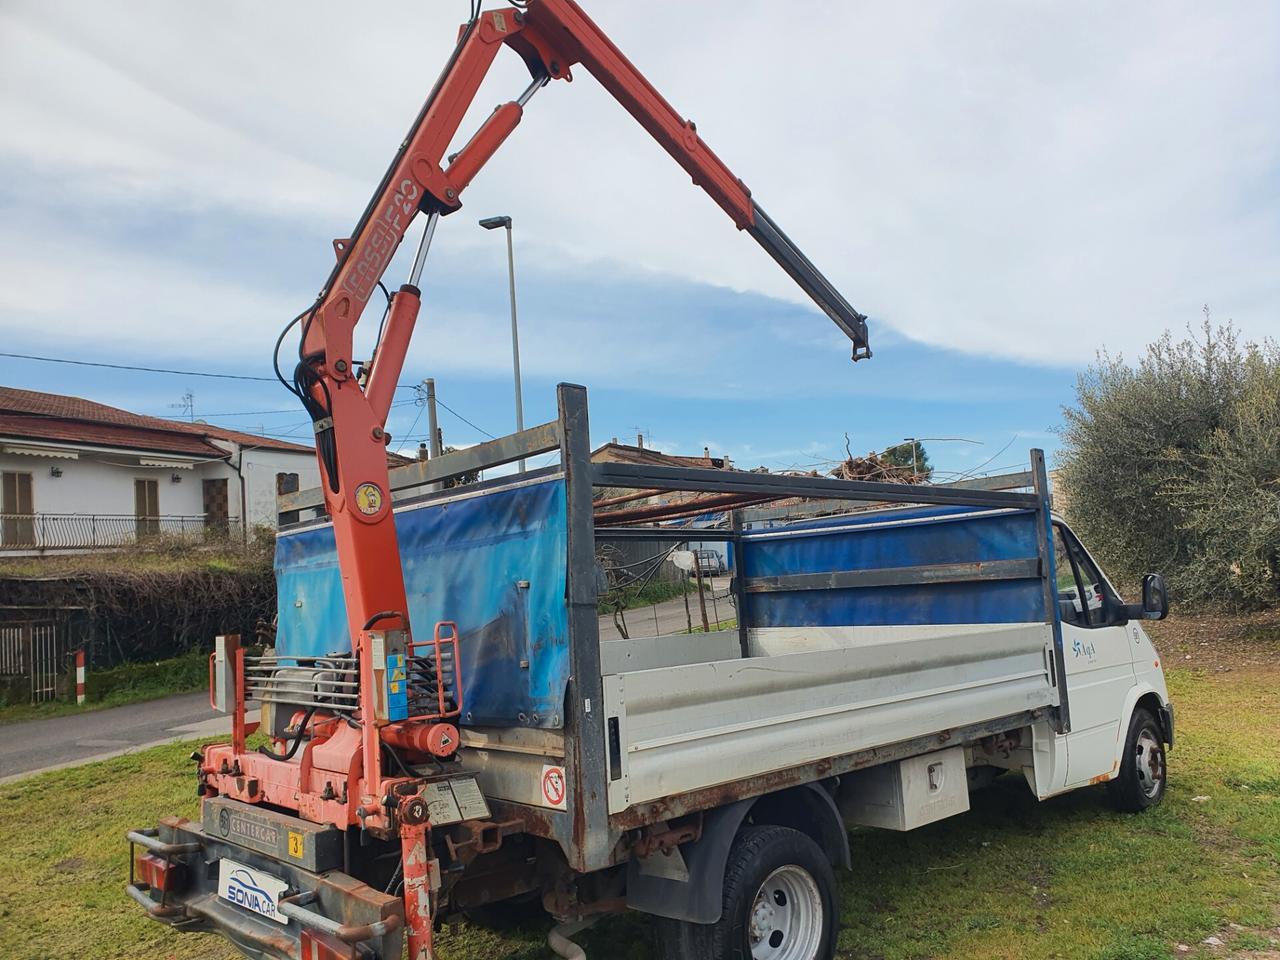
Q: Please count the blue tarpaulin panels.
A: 2